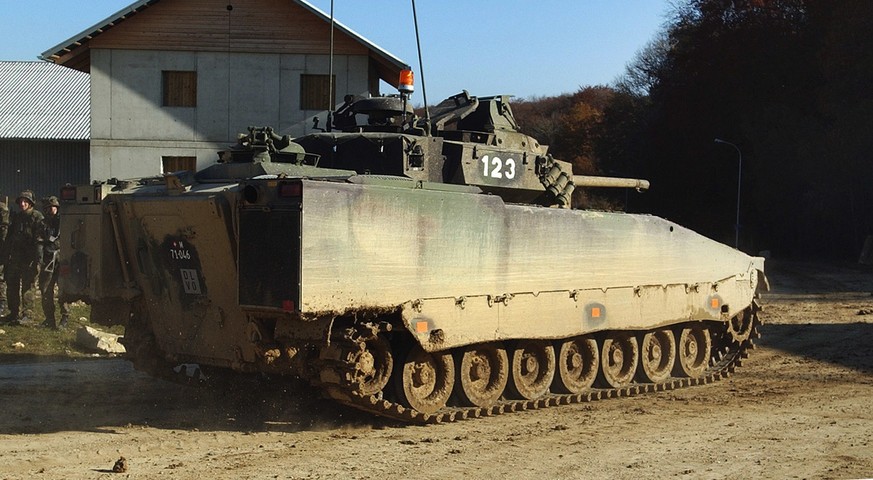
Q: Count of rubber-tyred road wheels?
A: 7